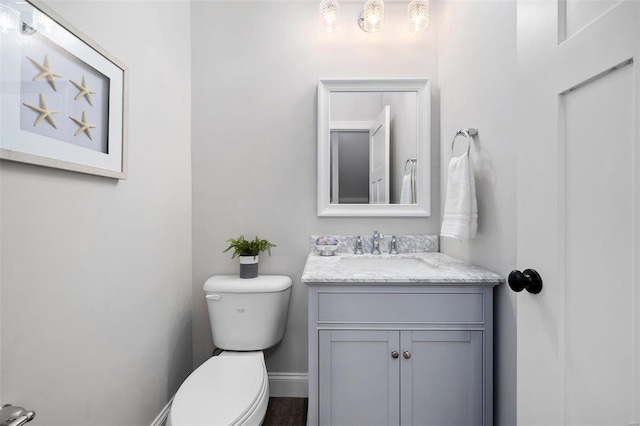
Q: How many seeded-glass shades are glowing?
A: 3